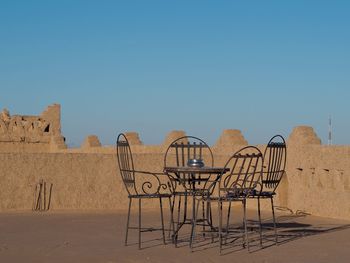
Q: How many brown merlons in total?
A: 5